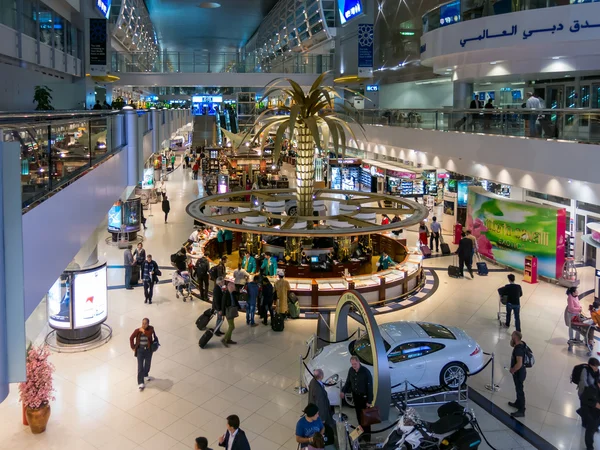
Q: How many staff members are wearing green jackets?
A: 5